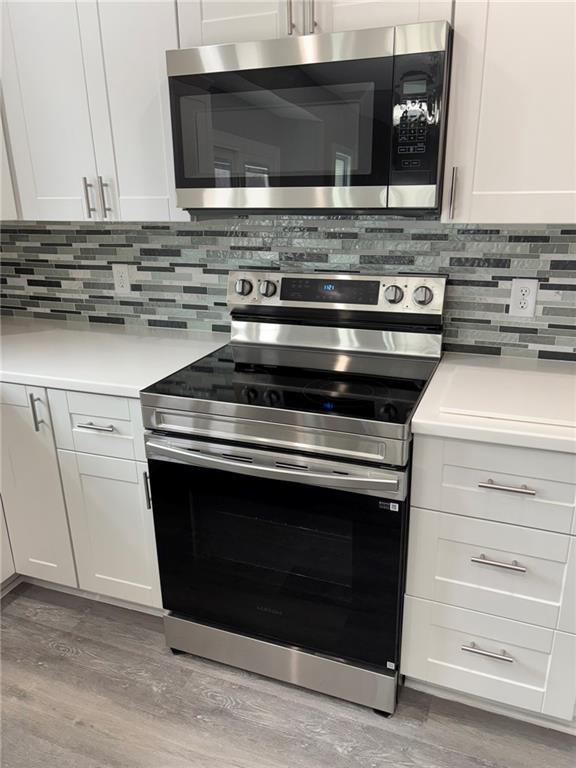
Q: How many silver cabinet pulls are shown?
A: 11